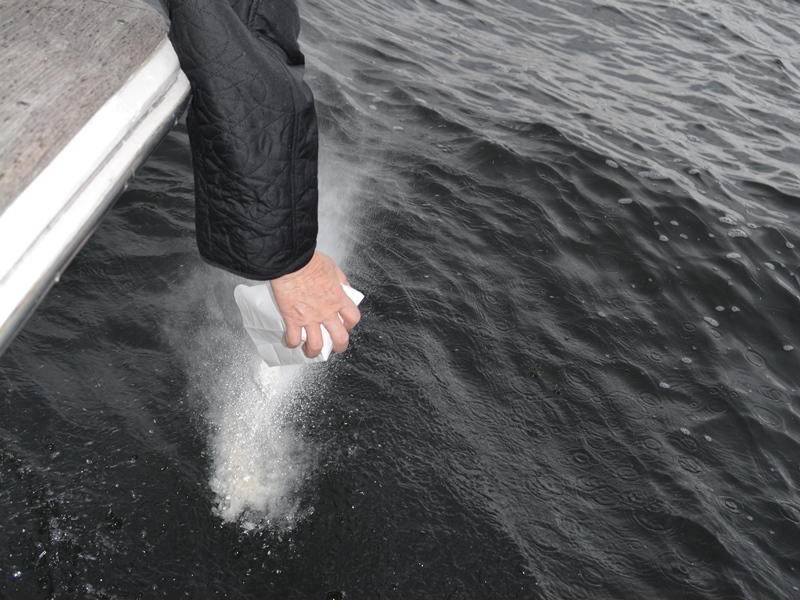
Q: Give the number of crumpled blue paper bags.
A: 0